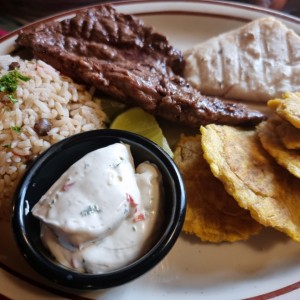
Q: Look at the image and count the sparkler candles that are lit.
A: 0